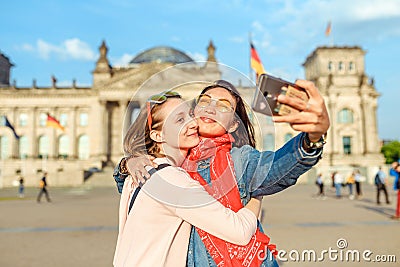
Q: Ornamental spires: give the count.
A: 2